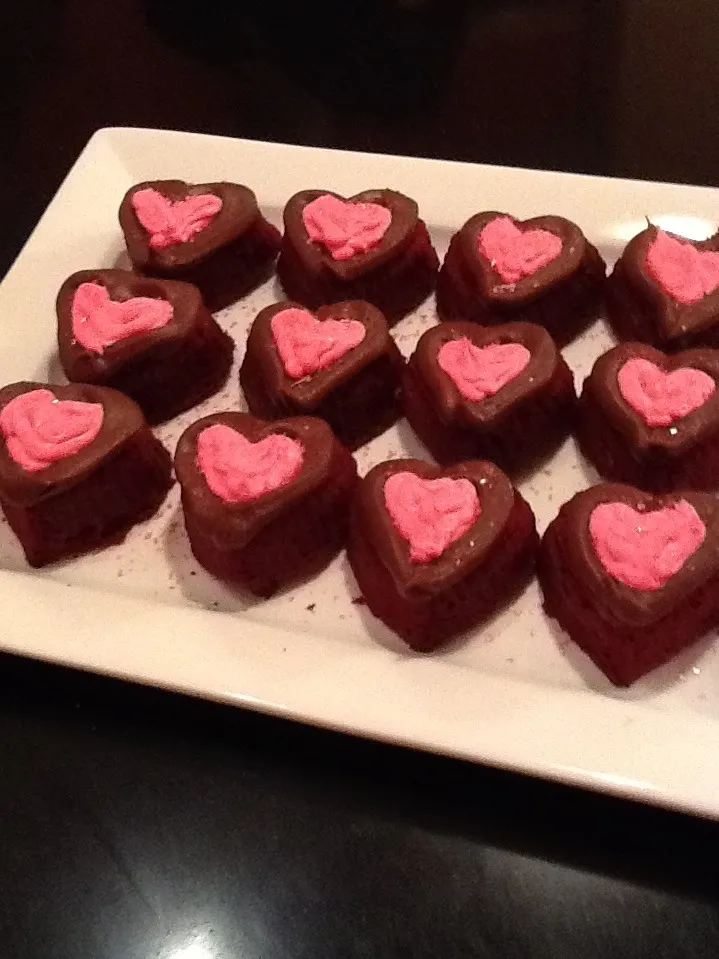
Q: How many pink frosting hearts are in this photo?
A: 12